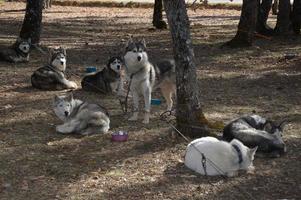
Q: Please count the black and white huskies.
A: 6